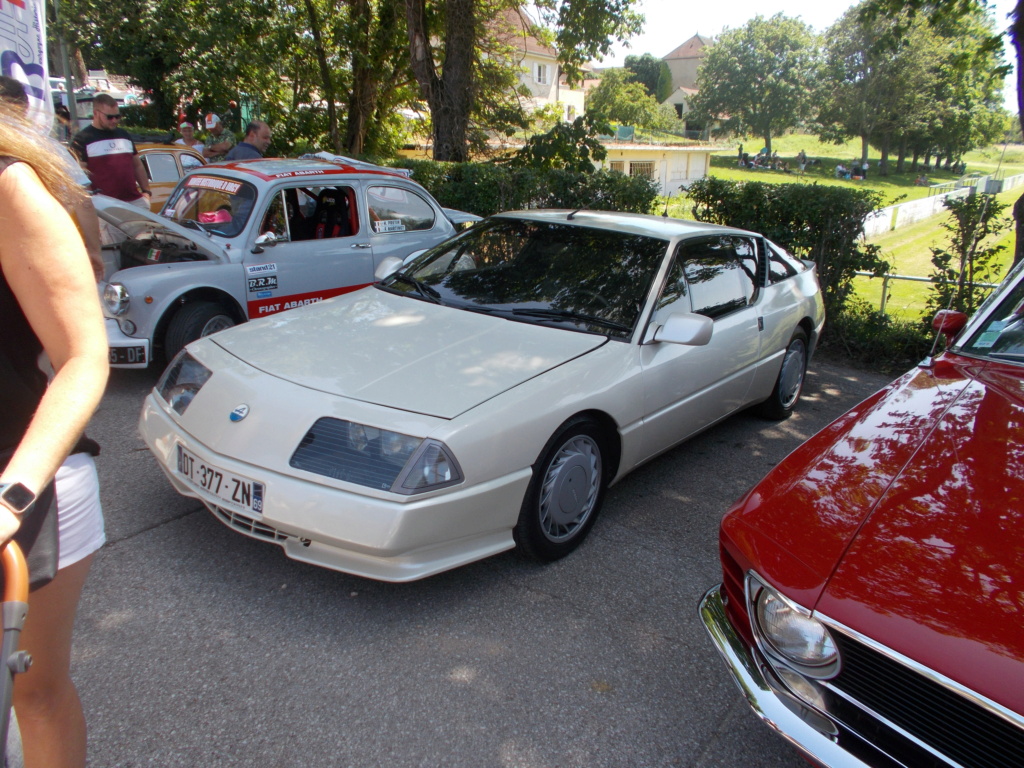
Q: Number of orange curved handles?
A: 1